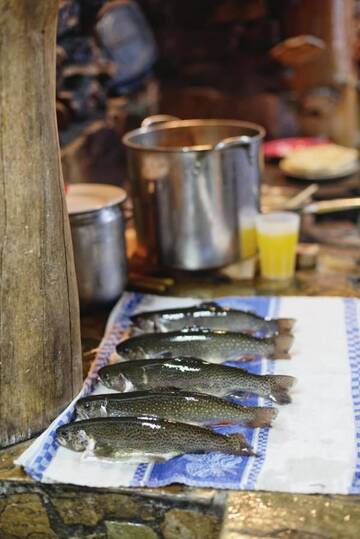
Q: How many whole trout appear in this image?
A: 5